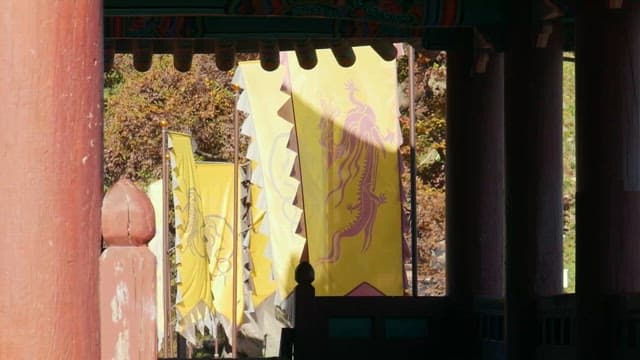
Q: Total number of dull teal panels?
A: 2